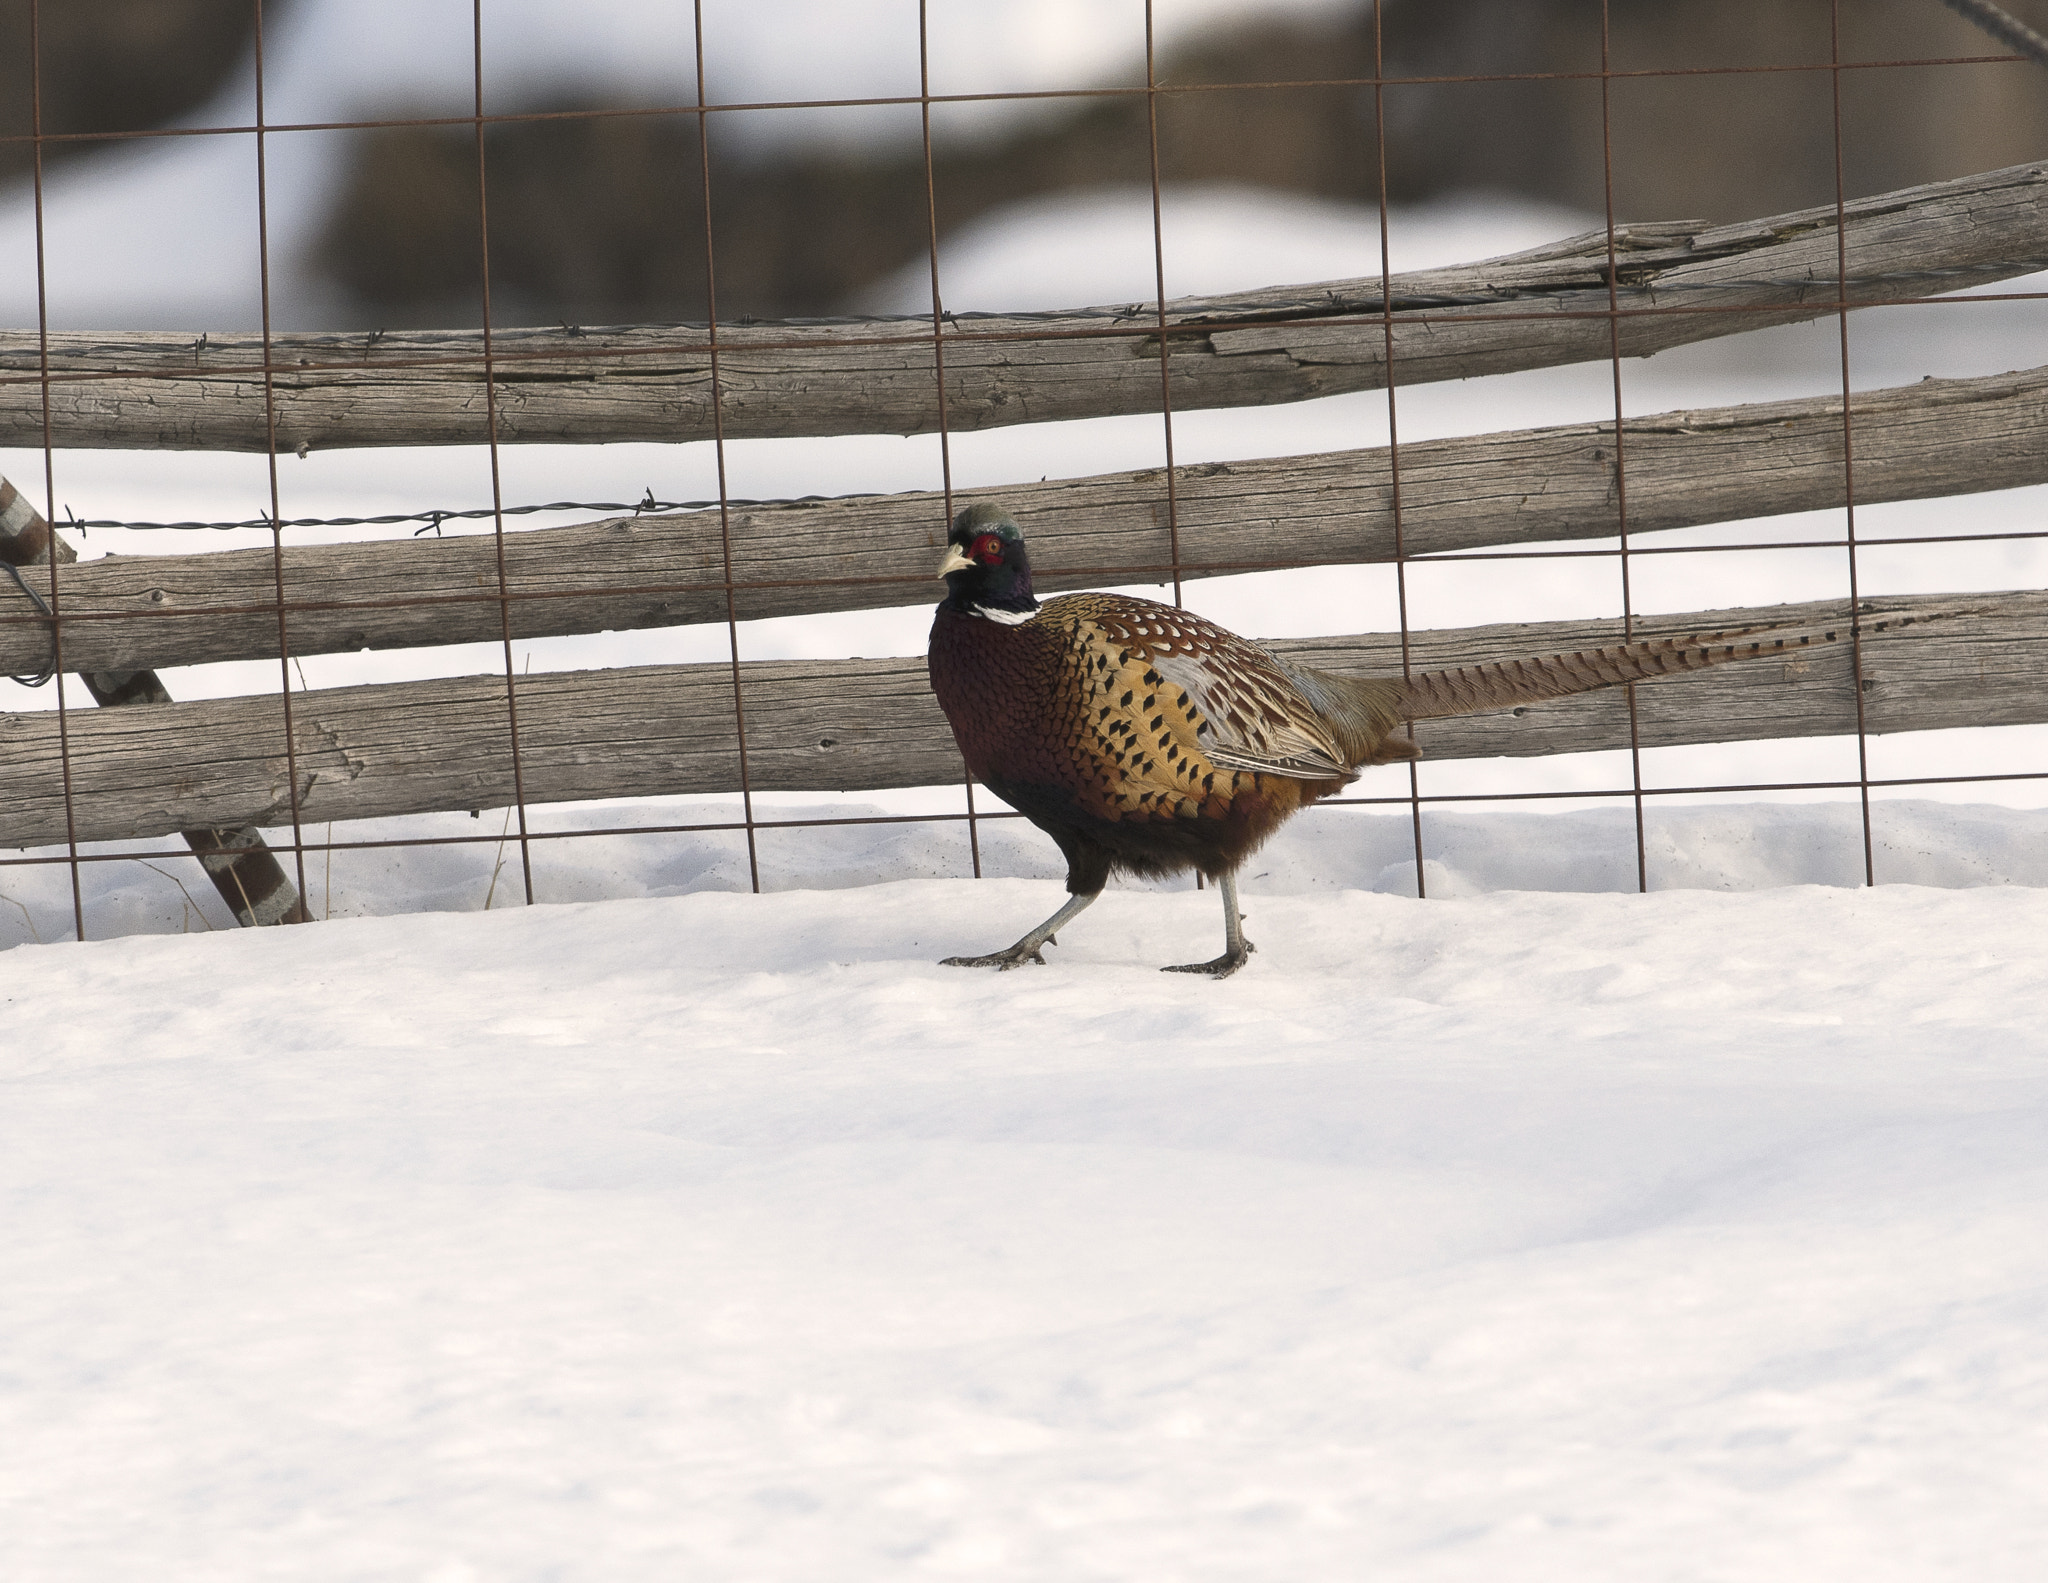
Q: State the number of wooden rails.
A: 3